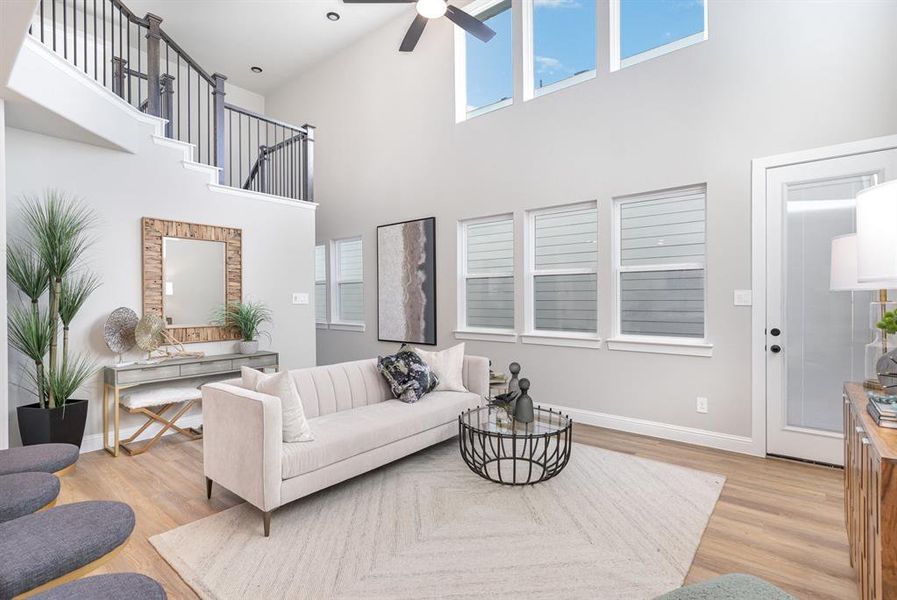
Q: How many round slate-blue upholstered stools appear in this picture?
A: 4